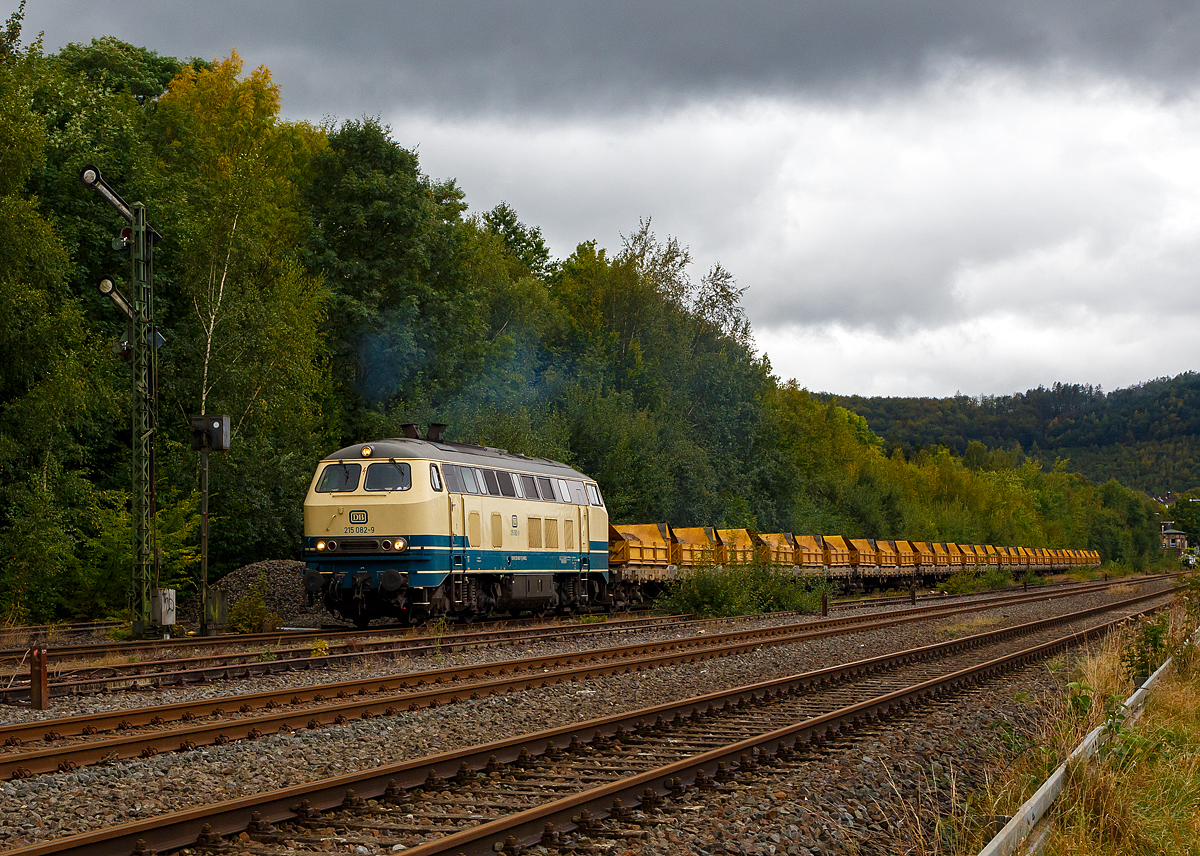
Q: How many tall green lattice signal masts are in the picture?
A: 1